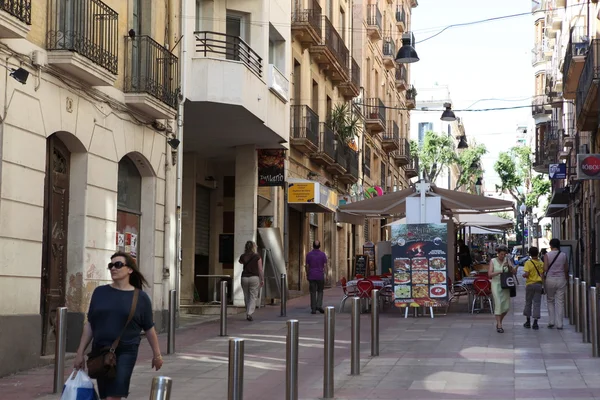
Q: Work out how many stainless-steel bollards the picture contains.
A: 15